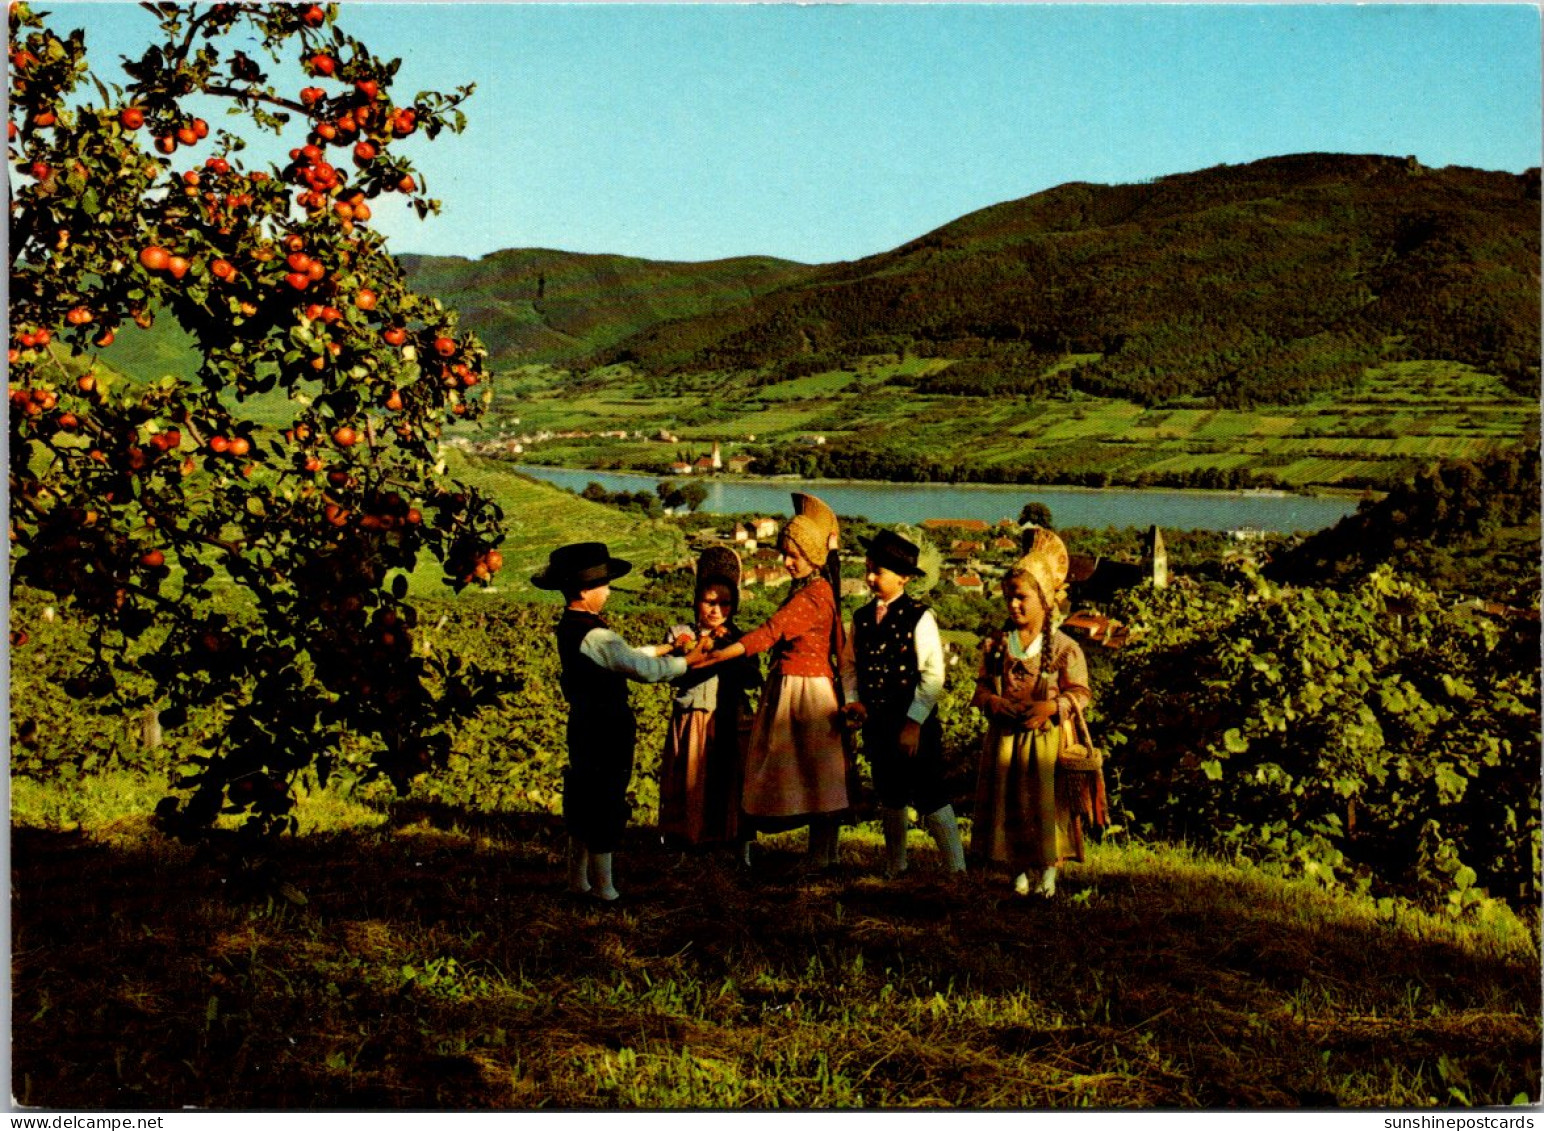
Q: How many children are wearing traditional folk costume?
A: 5